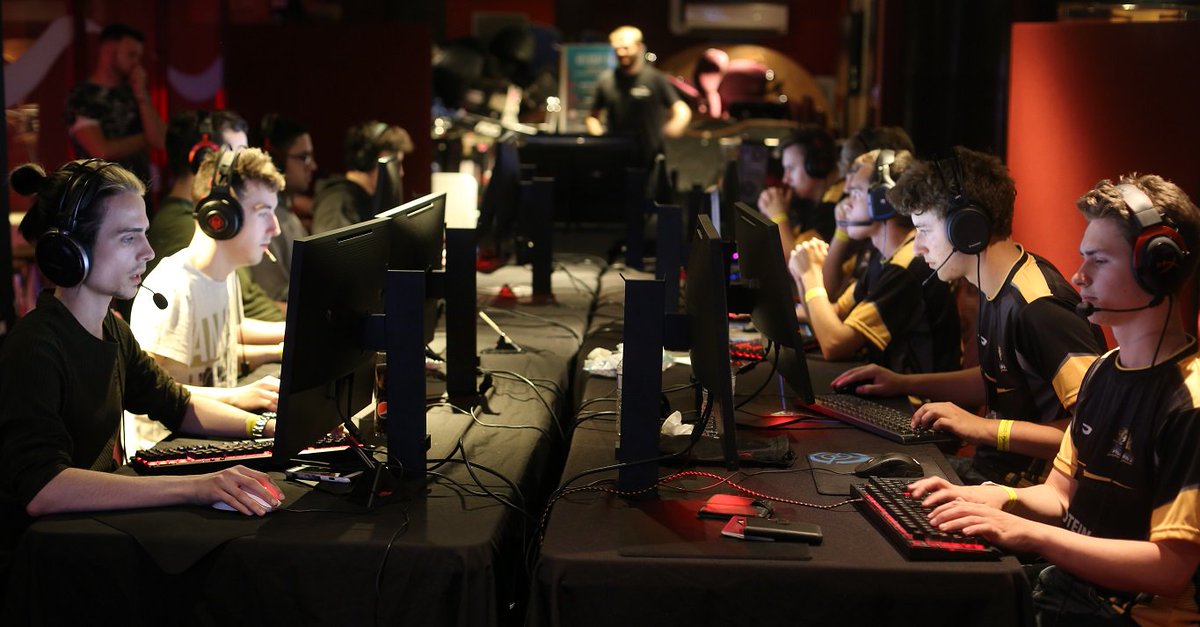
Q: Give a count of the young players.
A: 10